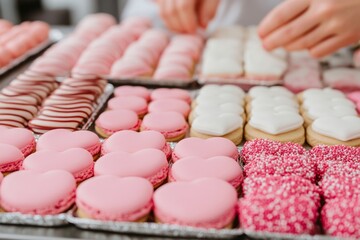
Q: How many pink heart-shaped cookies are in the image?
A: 11